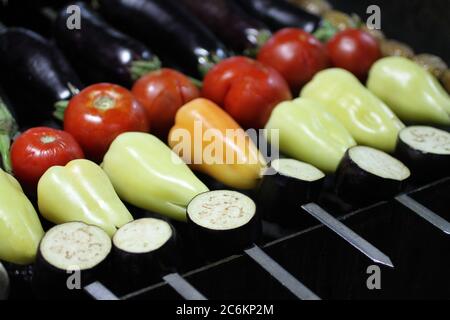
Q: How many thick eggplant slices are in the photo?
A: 6